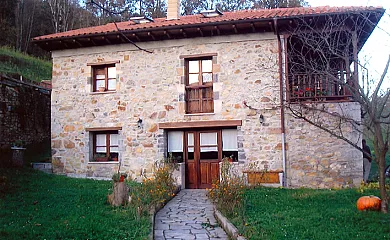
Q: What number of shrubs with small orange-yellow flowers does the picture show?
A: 2